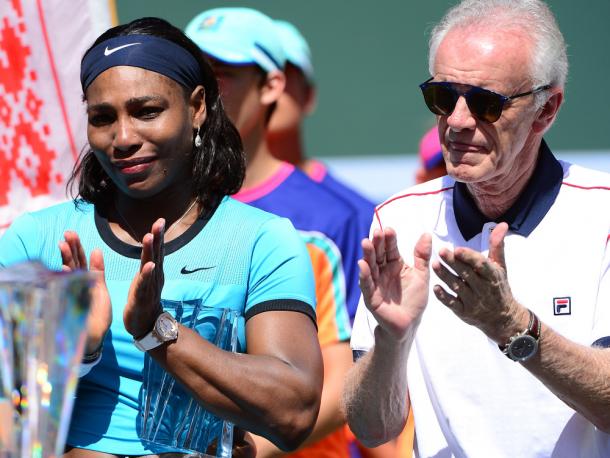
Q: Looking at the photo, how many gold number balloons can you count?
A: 0